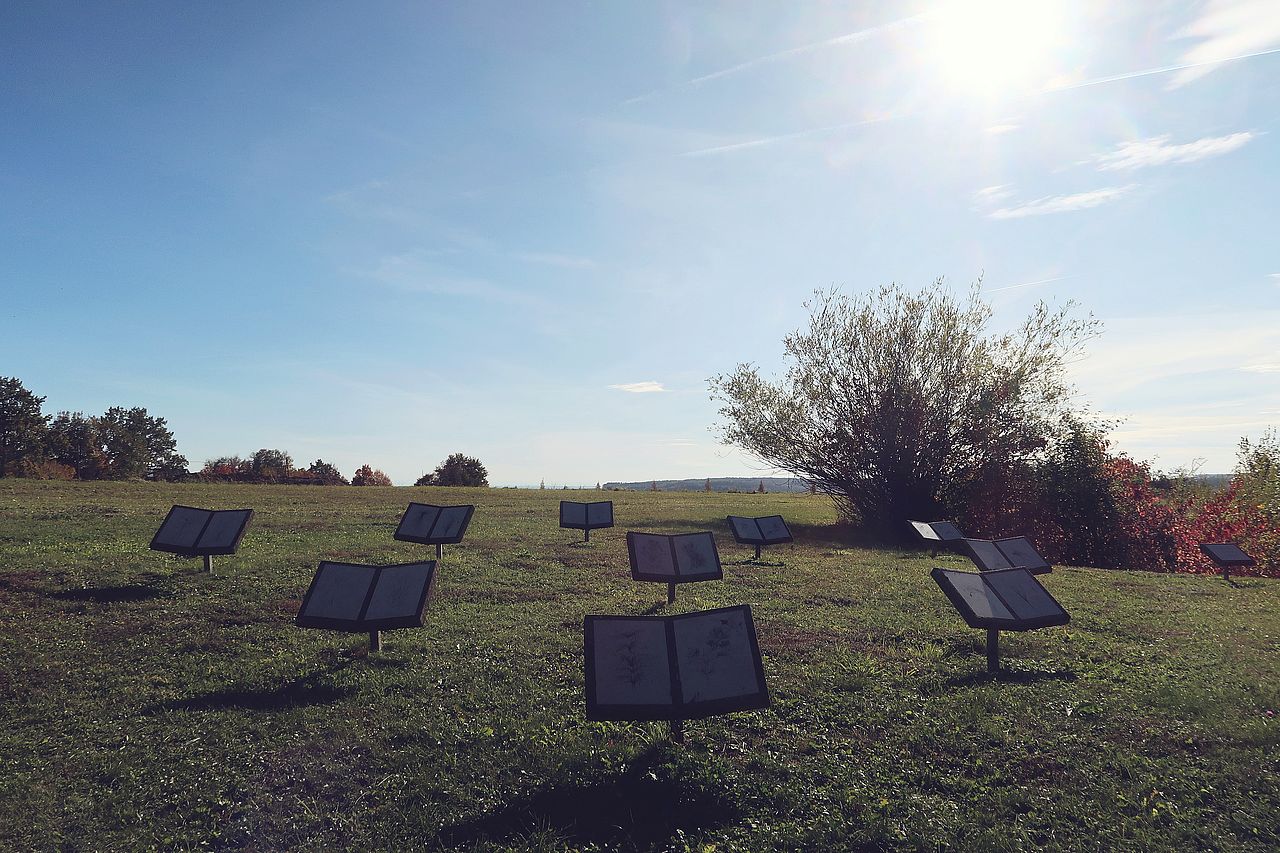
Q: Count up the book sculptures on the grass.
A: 11